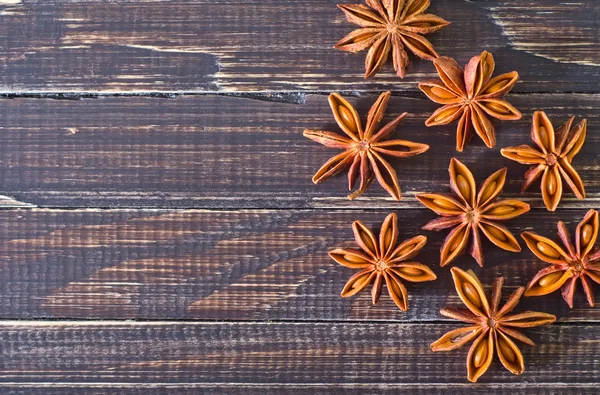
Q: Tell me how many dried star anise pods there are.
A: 8